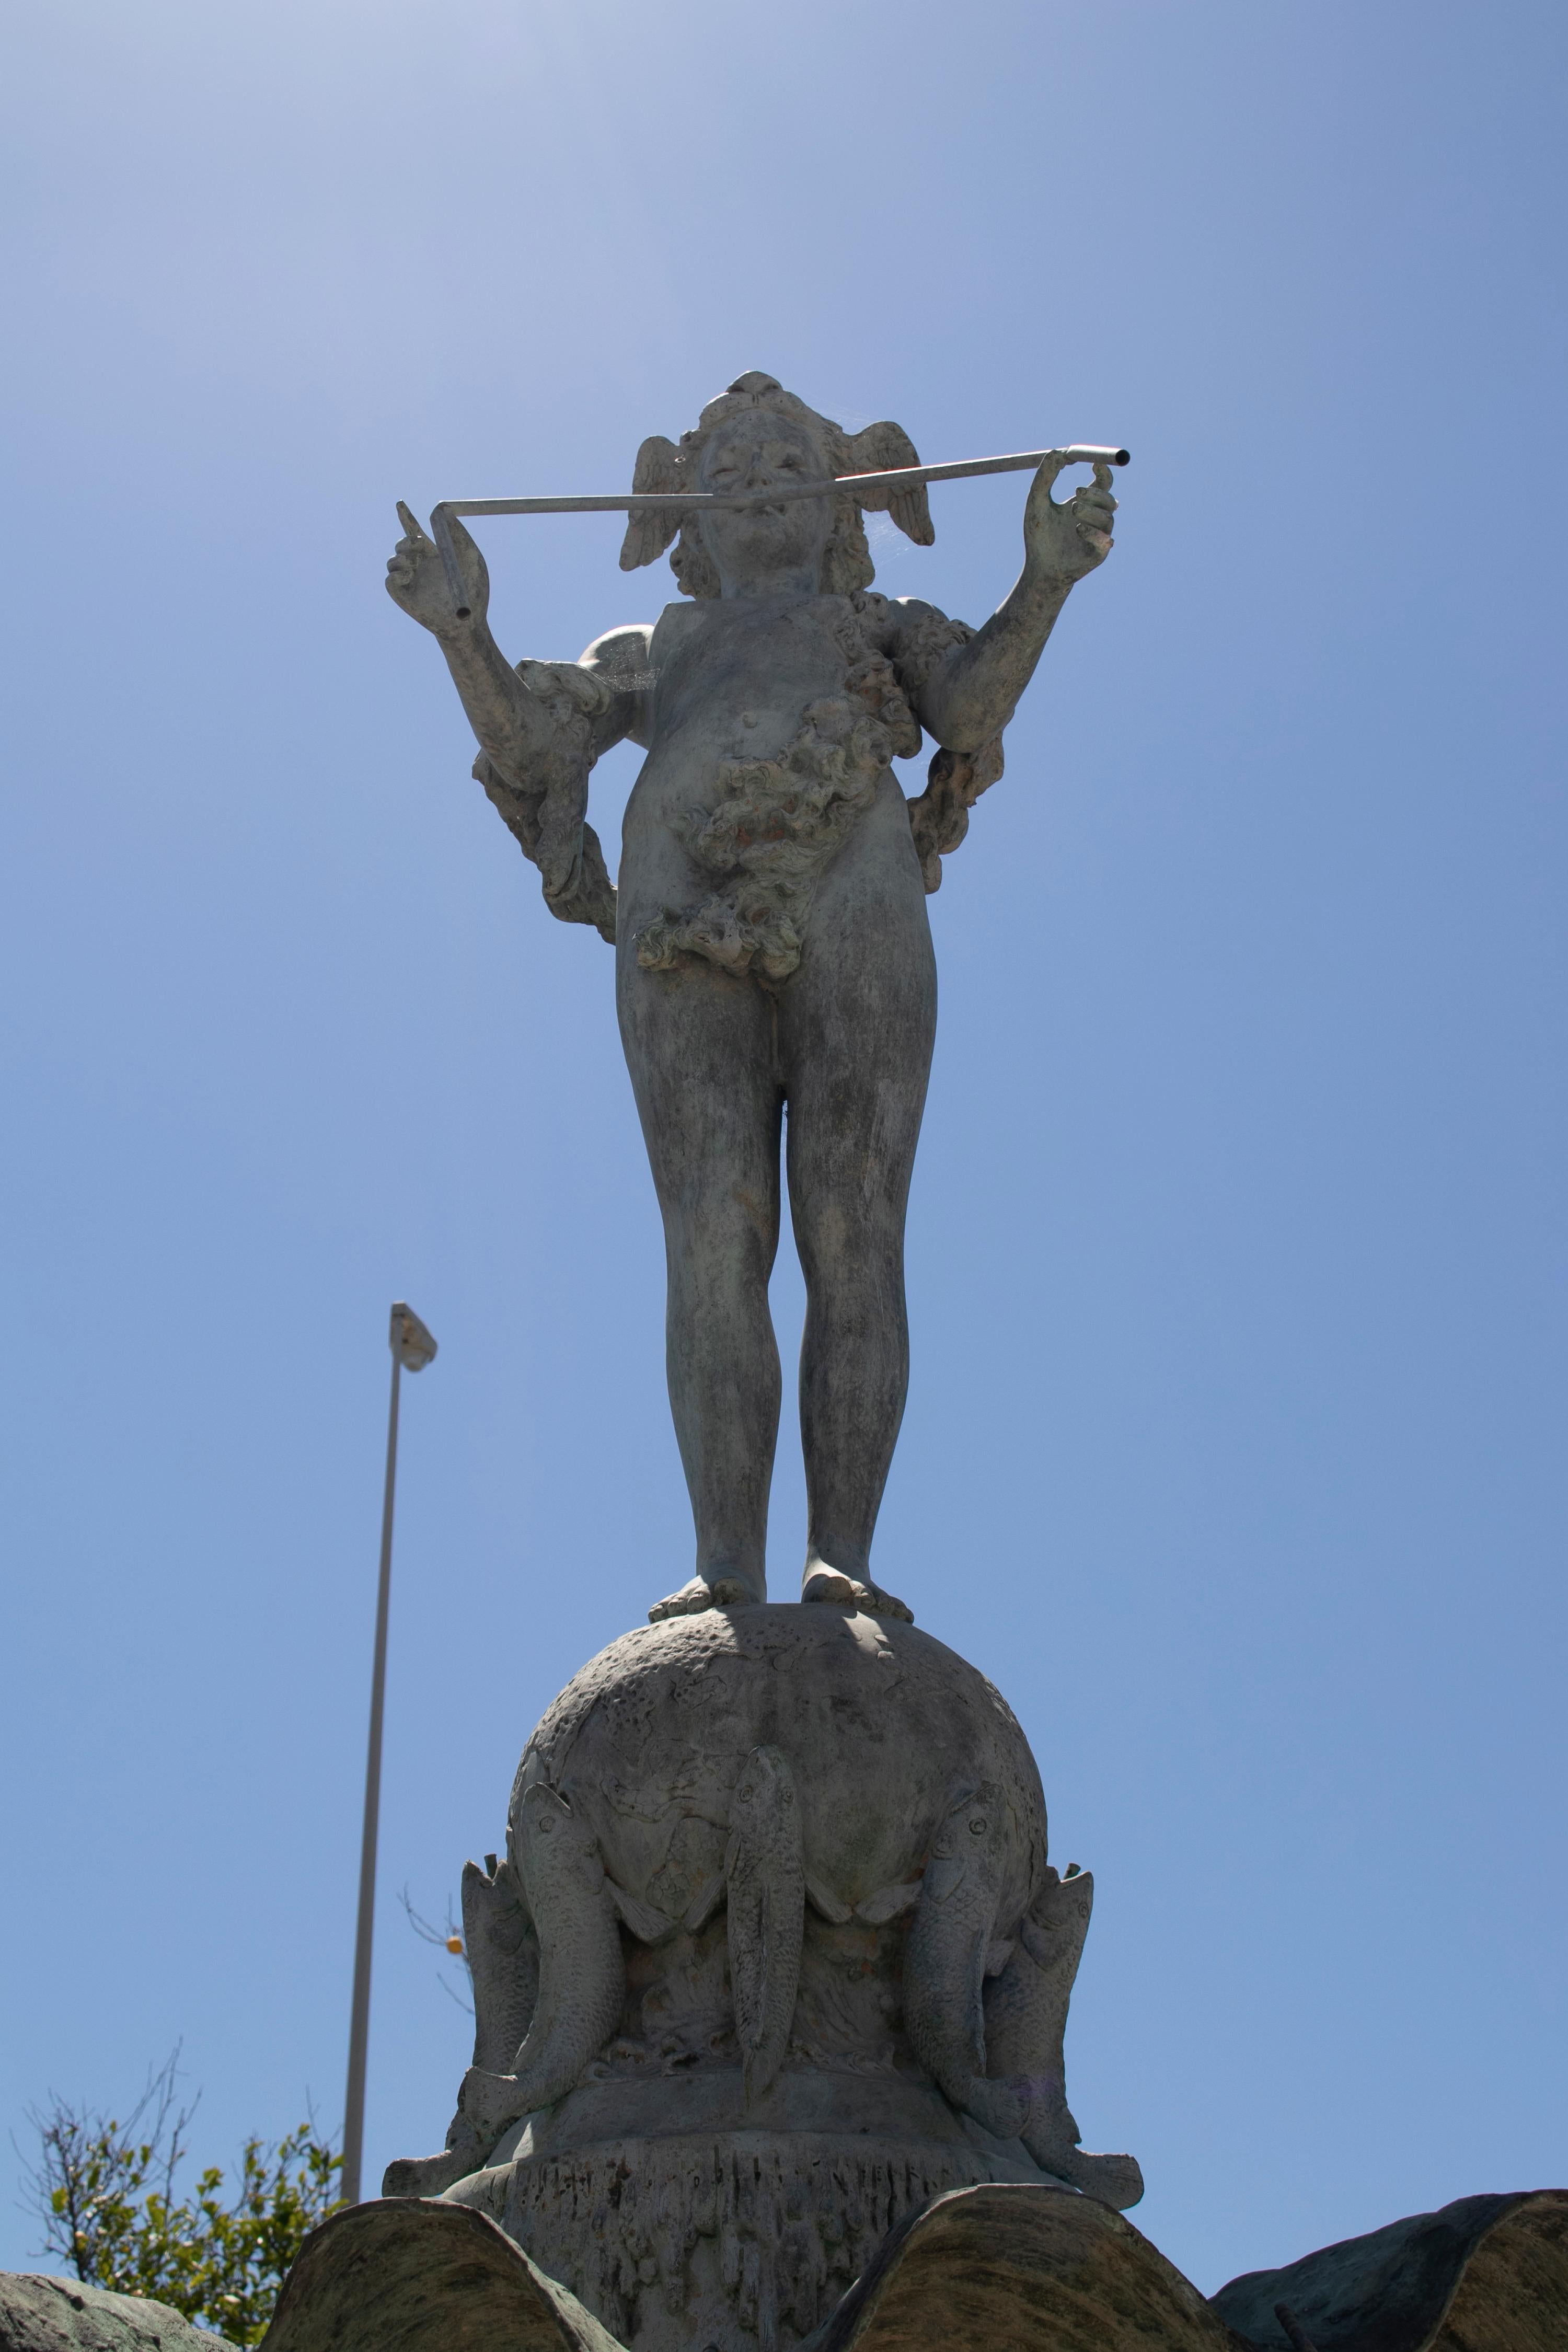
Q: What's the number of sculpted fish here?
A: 5